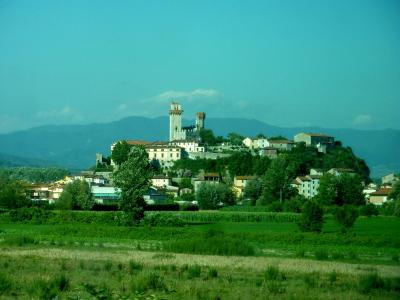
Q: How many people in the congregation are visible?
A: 0